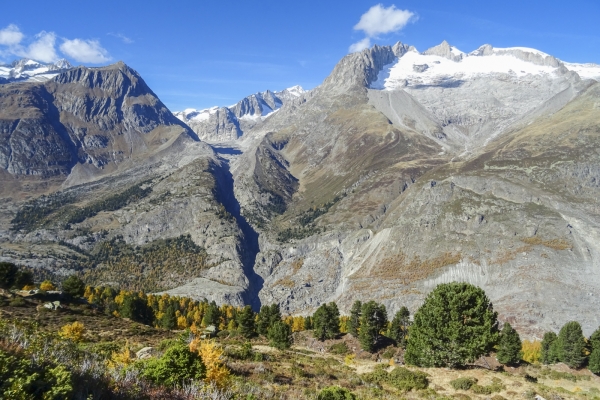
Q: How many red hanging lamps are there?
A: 0